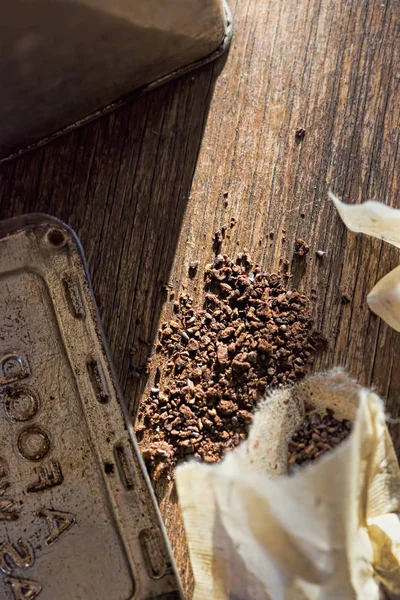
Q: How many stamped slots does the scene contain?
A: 4